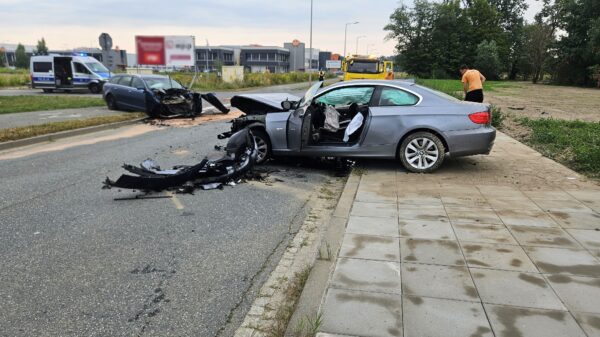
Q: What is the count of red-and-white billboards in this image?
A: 1